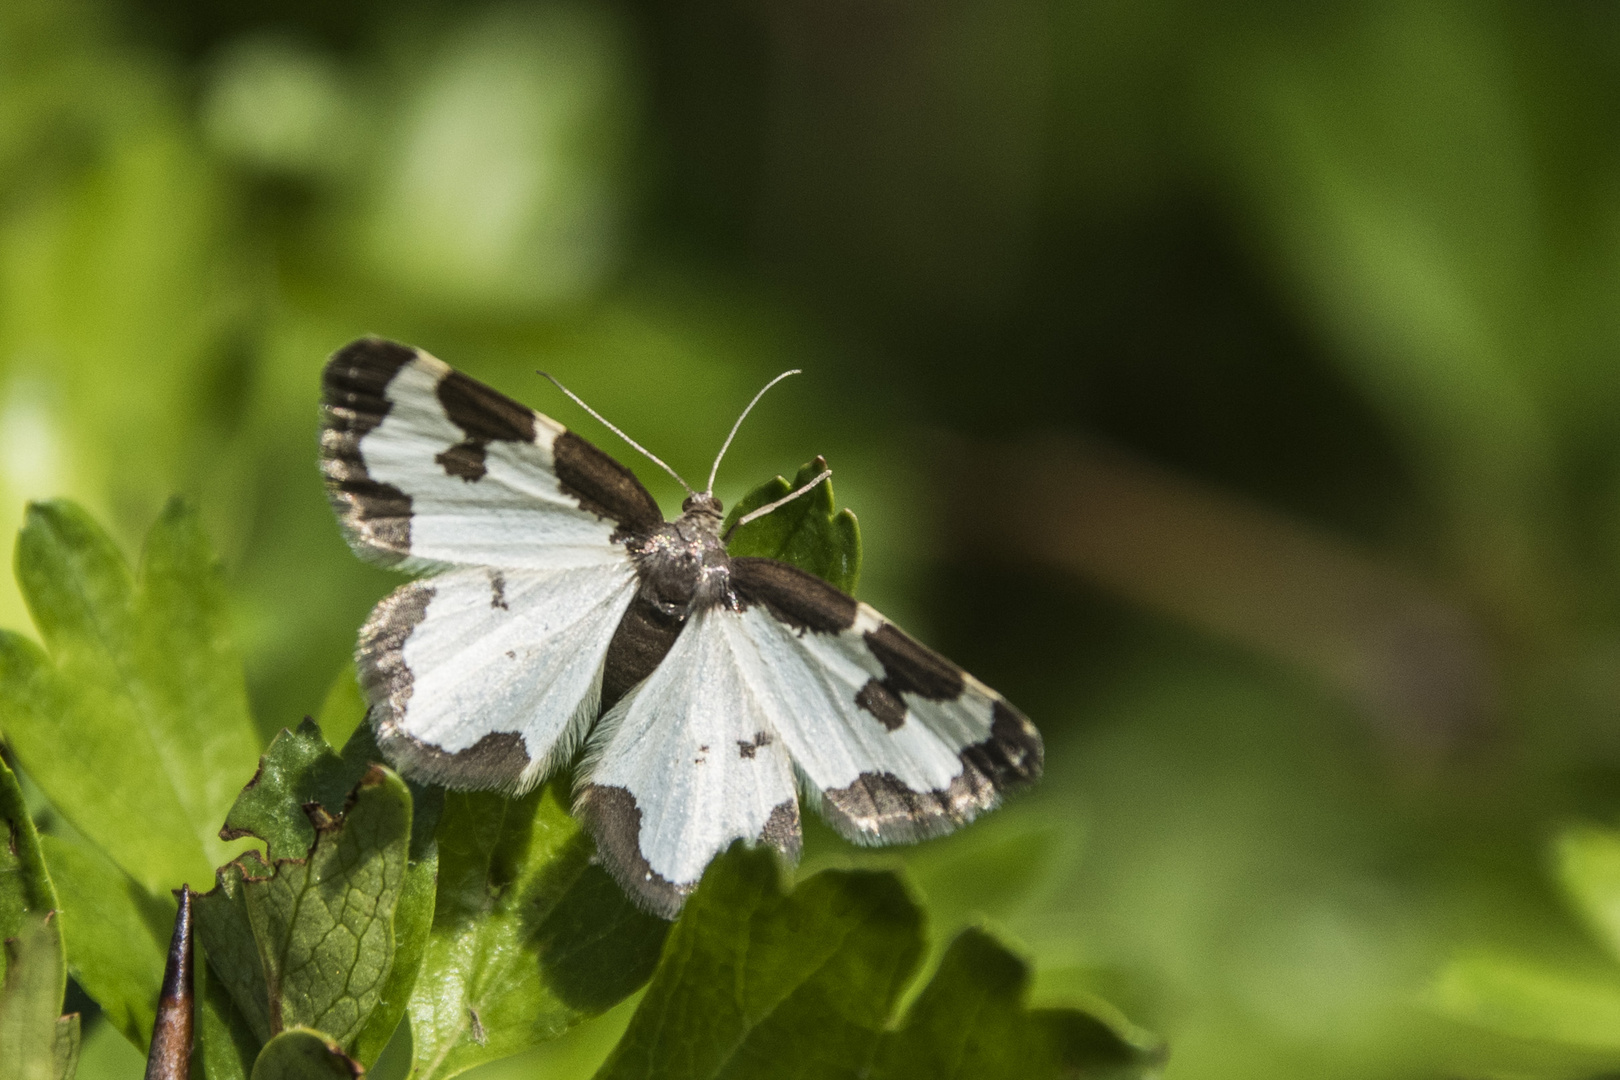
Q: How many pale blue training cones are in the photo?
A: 0